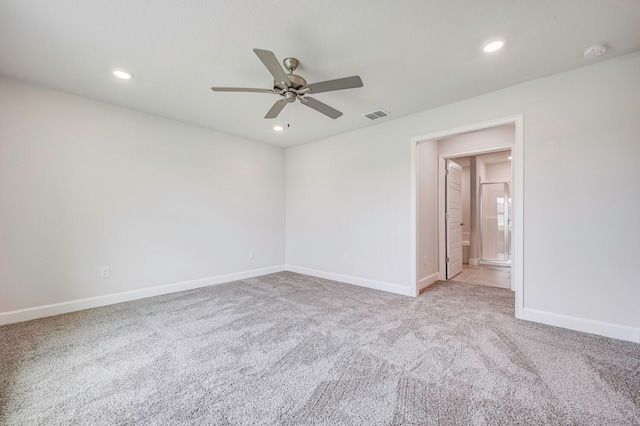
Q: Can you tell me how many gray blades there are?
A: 5